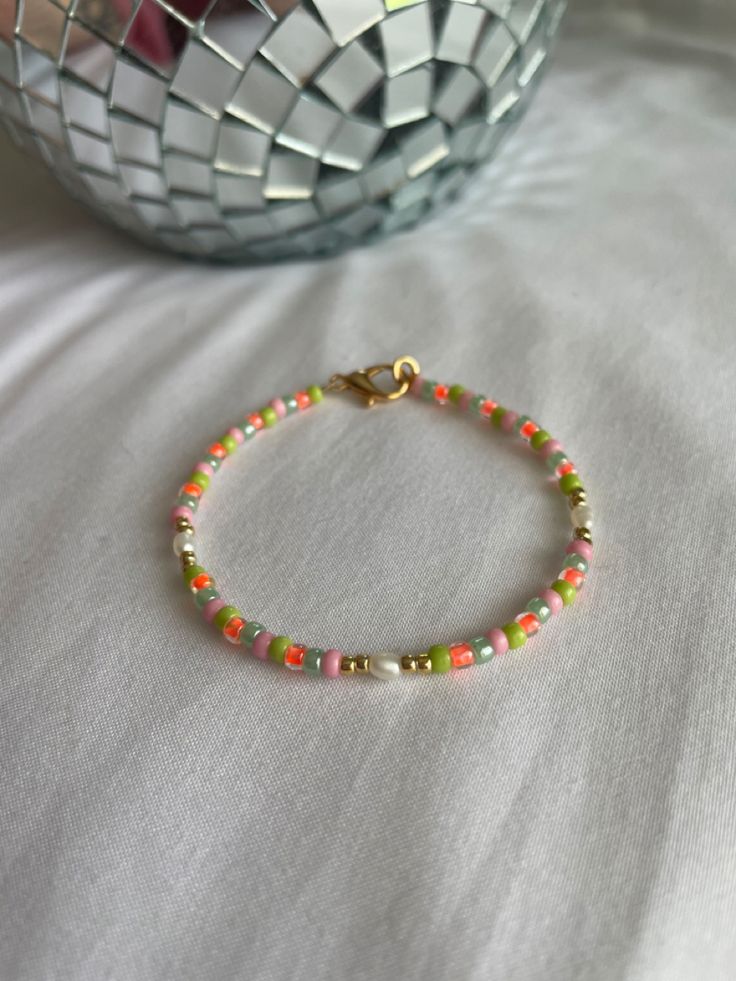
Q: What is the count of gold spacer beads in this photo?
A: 12